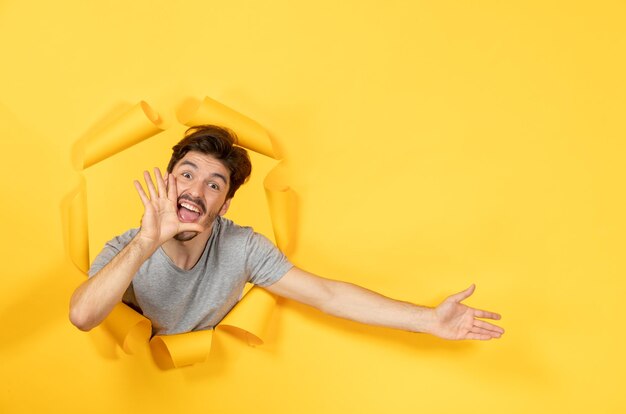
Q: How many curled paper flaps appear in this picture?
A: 7